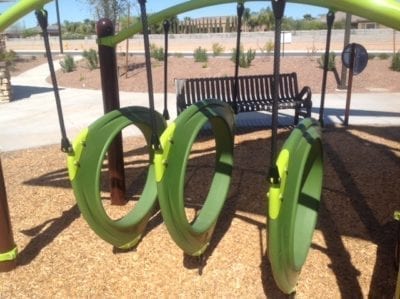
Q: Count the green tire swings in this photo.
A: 3